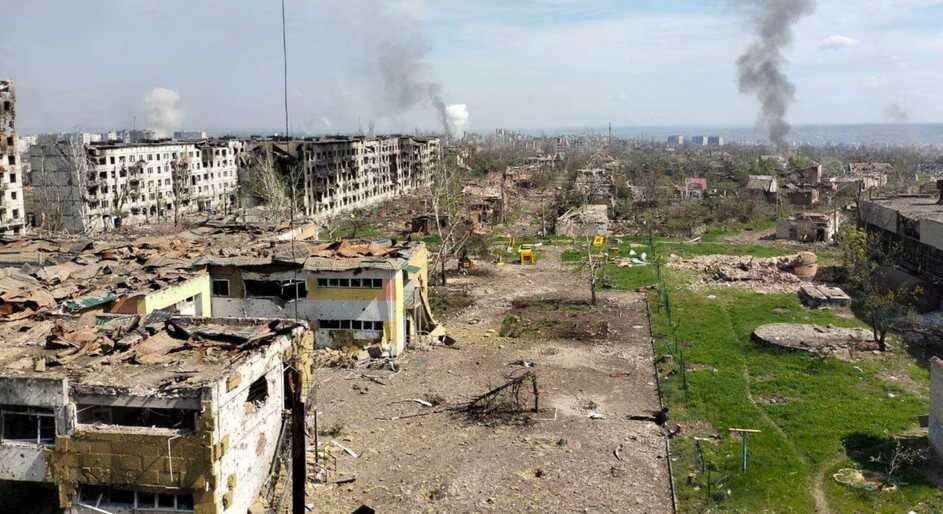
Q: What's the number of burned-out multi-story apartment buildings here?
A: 3